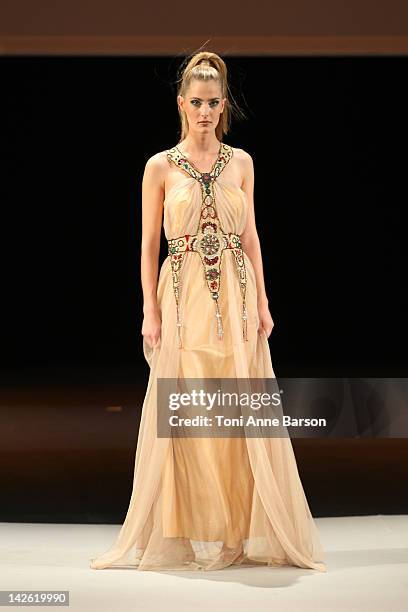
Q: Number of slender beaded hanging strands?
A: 3